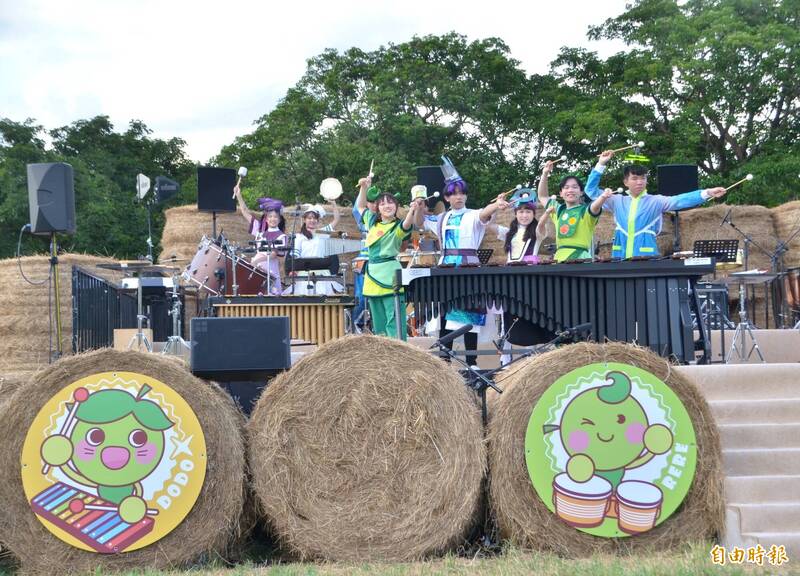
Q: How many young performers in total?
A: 8